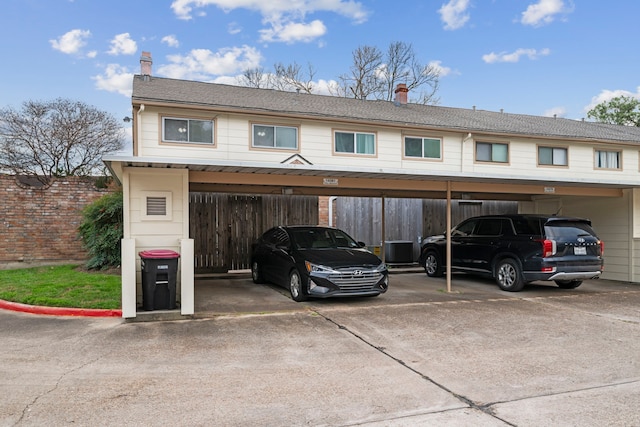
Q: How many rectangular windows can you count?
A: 7